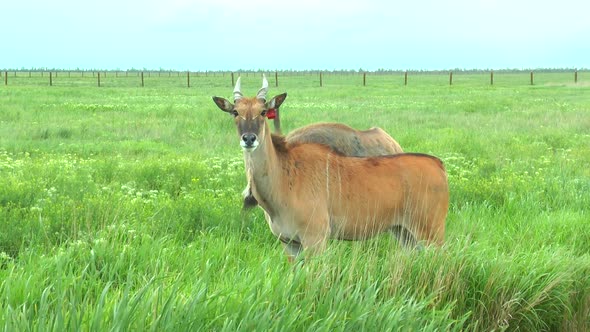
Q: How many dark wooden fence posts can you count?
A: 14